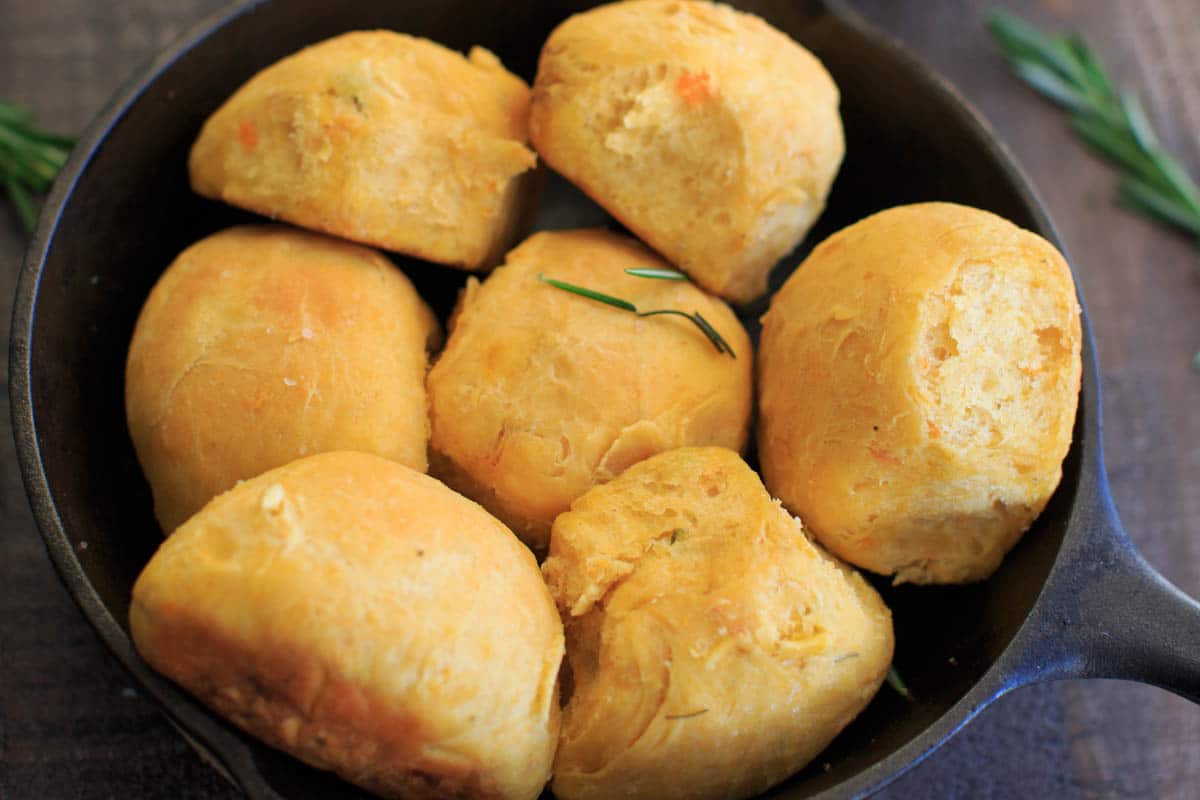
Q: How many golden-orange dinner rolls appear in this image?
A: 7